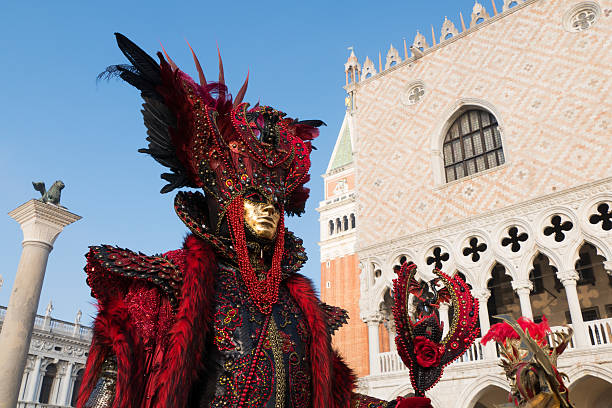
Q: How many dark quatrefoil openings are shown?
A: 6